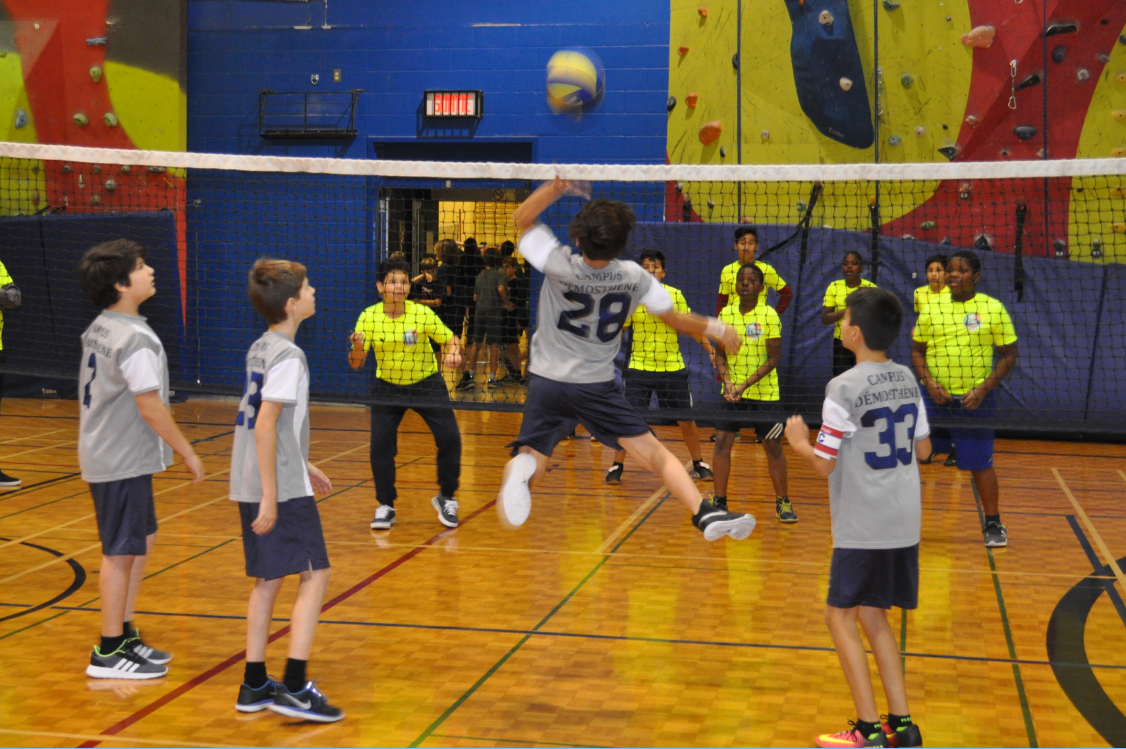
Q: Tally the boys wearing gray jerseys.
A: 4